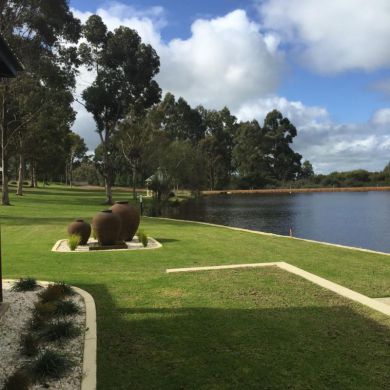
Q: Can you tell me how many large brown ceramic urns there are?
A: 3